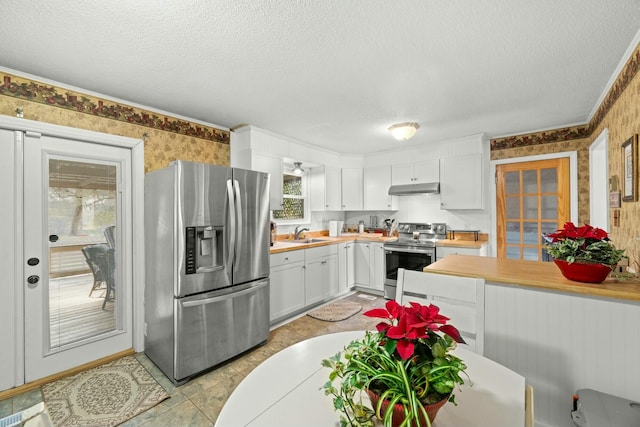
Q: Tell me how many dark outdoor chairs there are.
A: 2